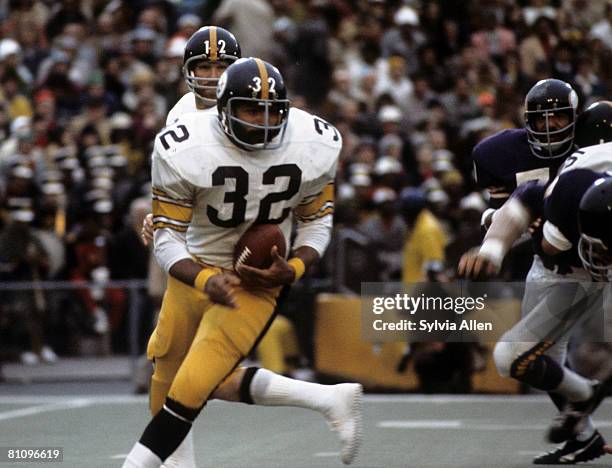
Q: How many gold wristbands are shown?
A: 2